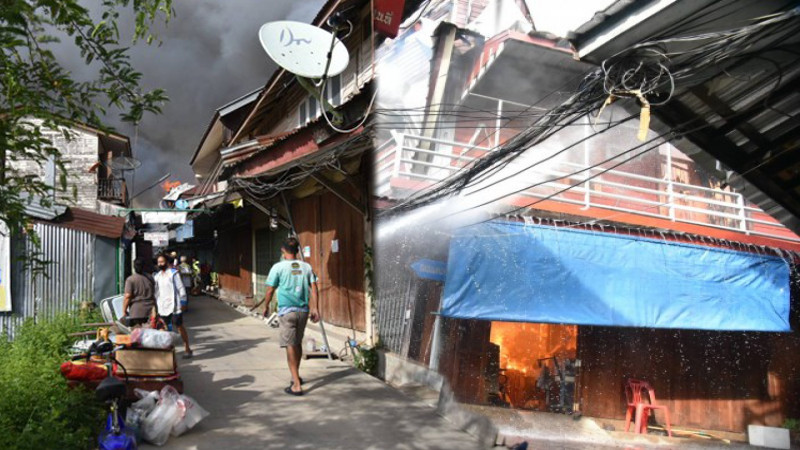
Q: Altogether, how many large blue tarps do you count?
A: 1